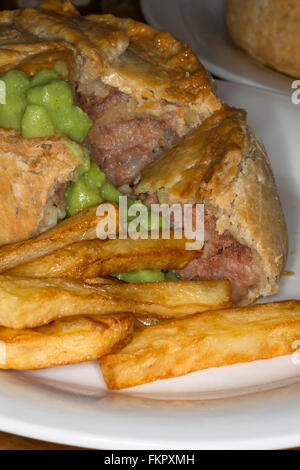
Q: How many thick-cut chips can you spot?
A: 5